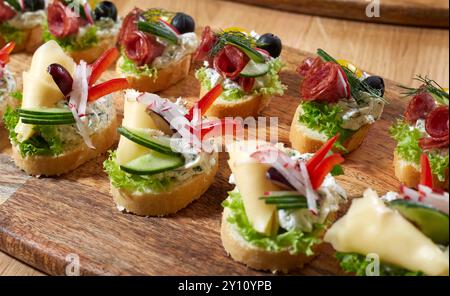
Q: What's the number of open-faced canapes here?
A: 11